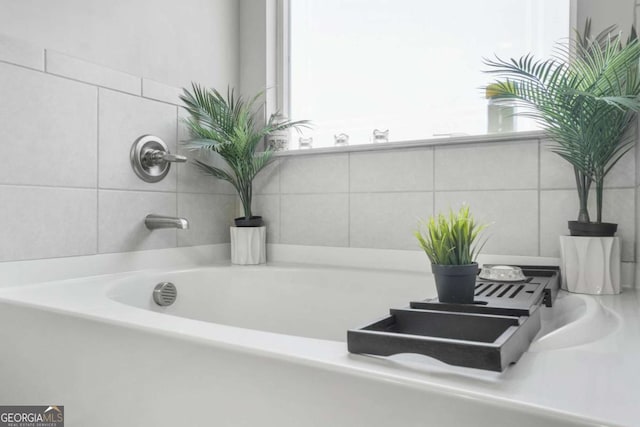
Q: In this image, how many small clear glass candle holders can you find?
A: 3